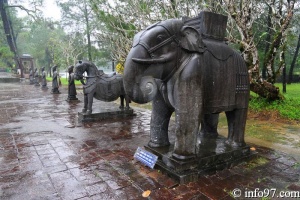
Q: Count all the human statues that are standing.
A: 5